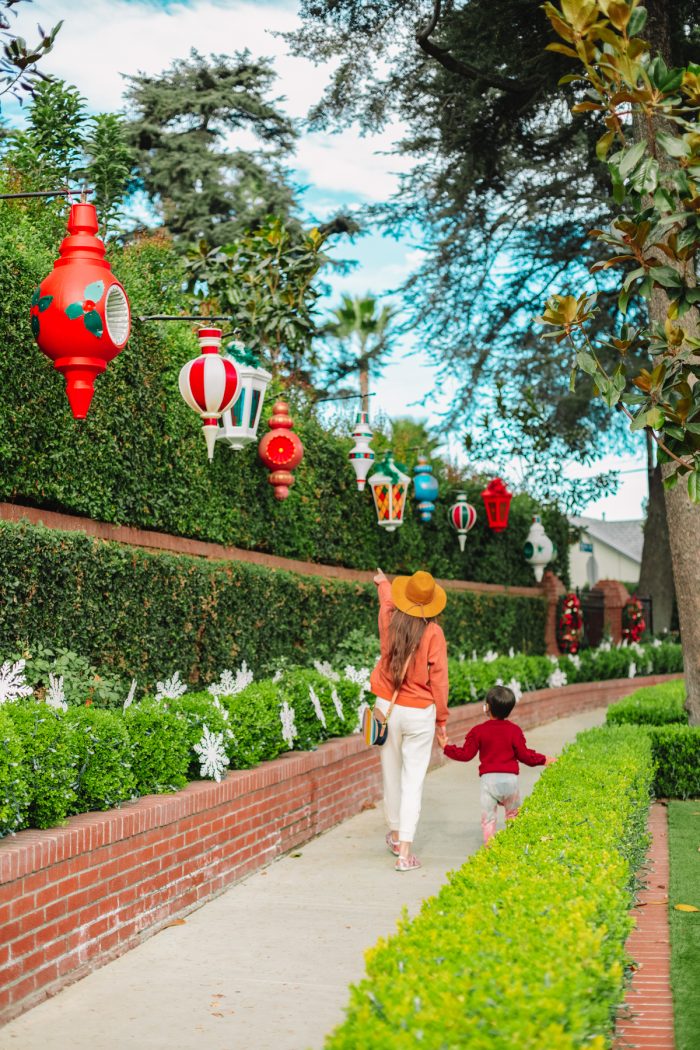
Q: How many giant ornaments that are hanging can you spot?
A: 10